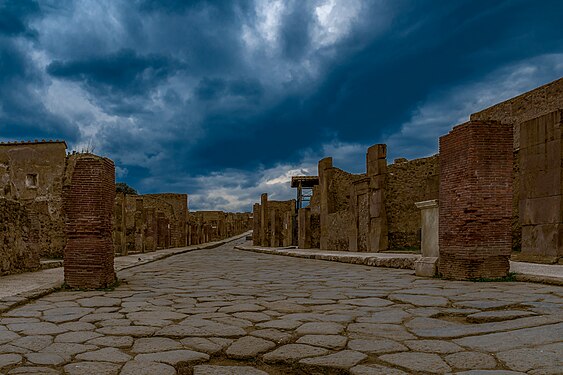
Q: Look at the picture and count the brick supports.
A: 2